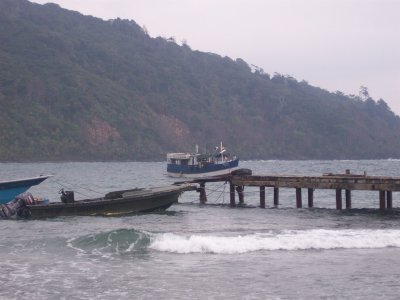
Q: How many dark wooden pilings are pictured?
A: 11